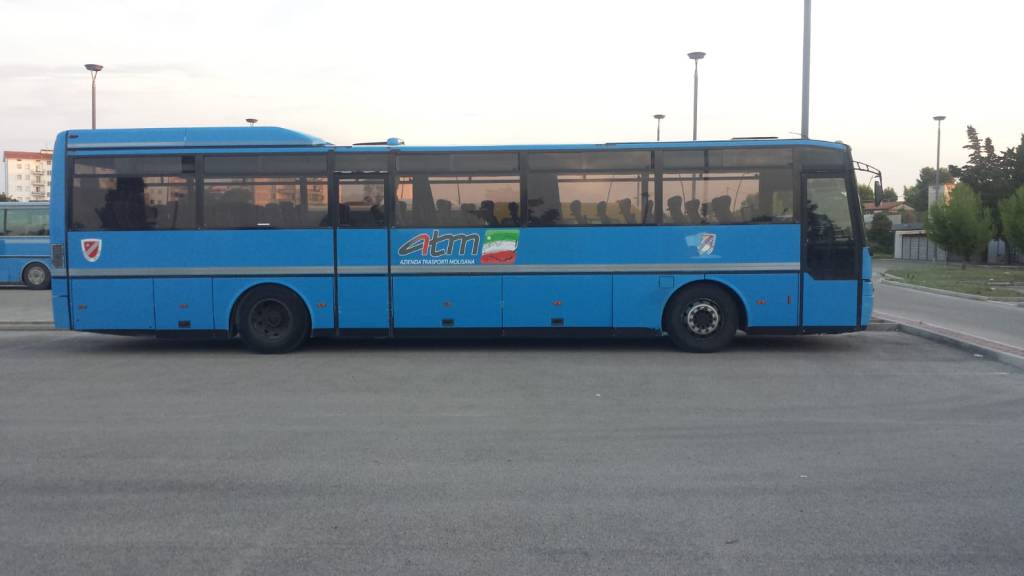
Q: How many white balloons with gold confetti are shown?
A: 0